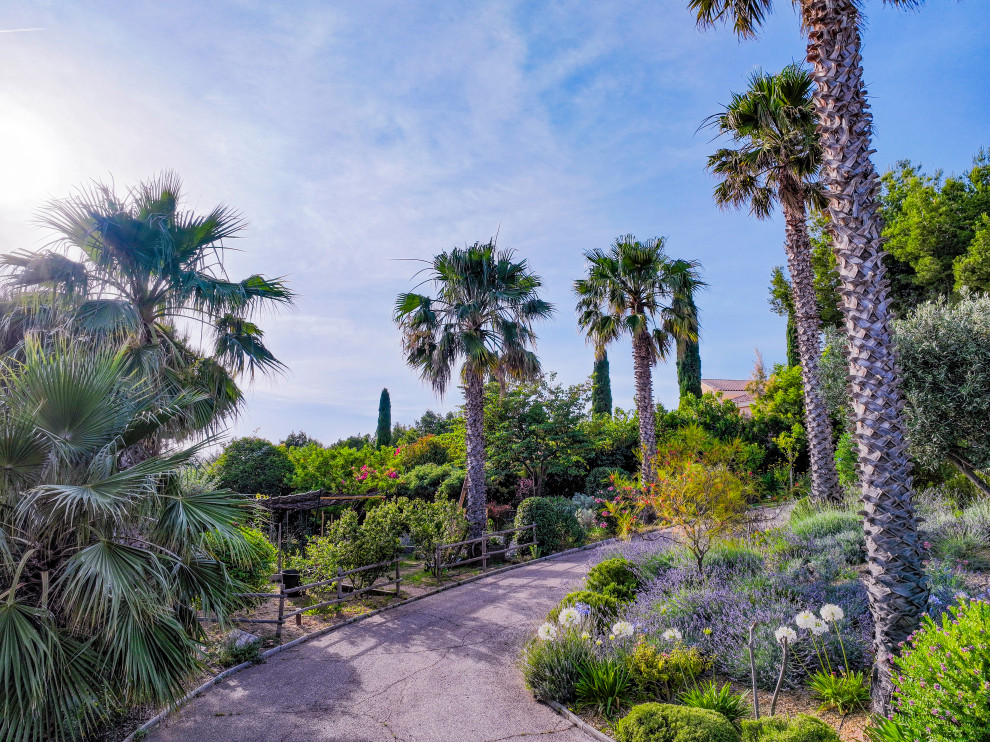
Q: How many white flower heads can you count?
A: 8